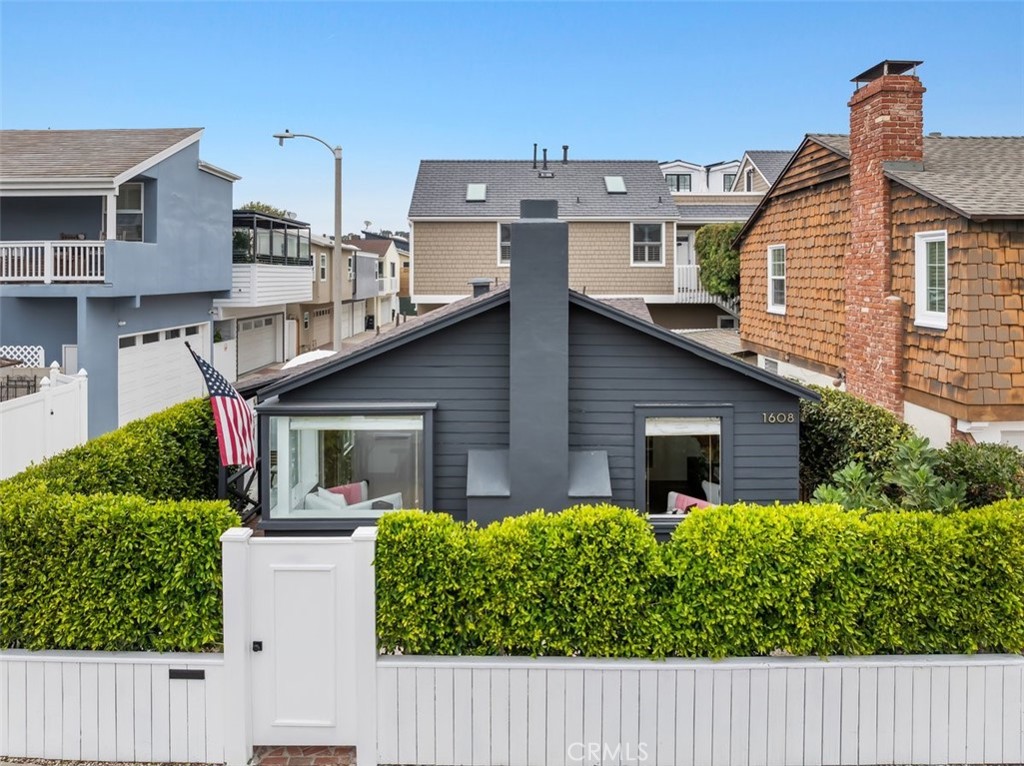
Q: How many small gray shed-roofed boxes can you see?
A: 2